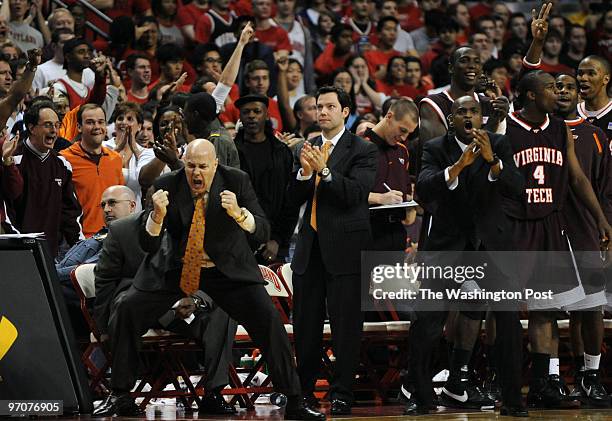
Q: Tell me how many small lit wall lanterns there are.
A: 0